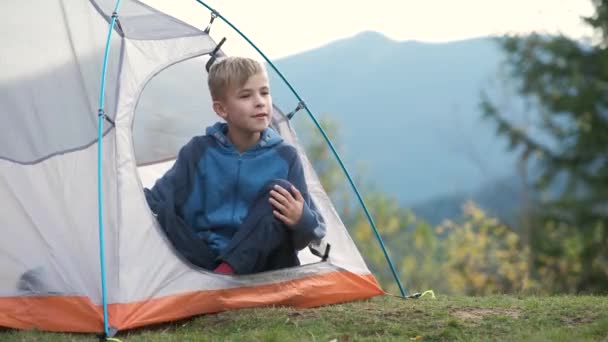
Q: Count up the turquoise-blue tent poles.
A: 2